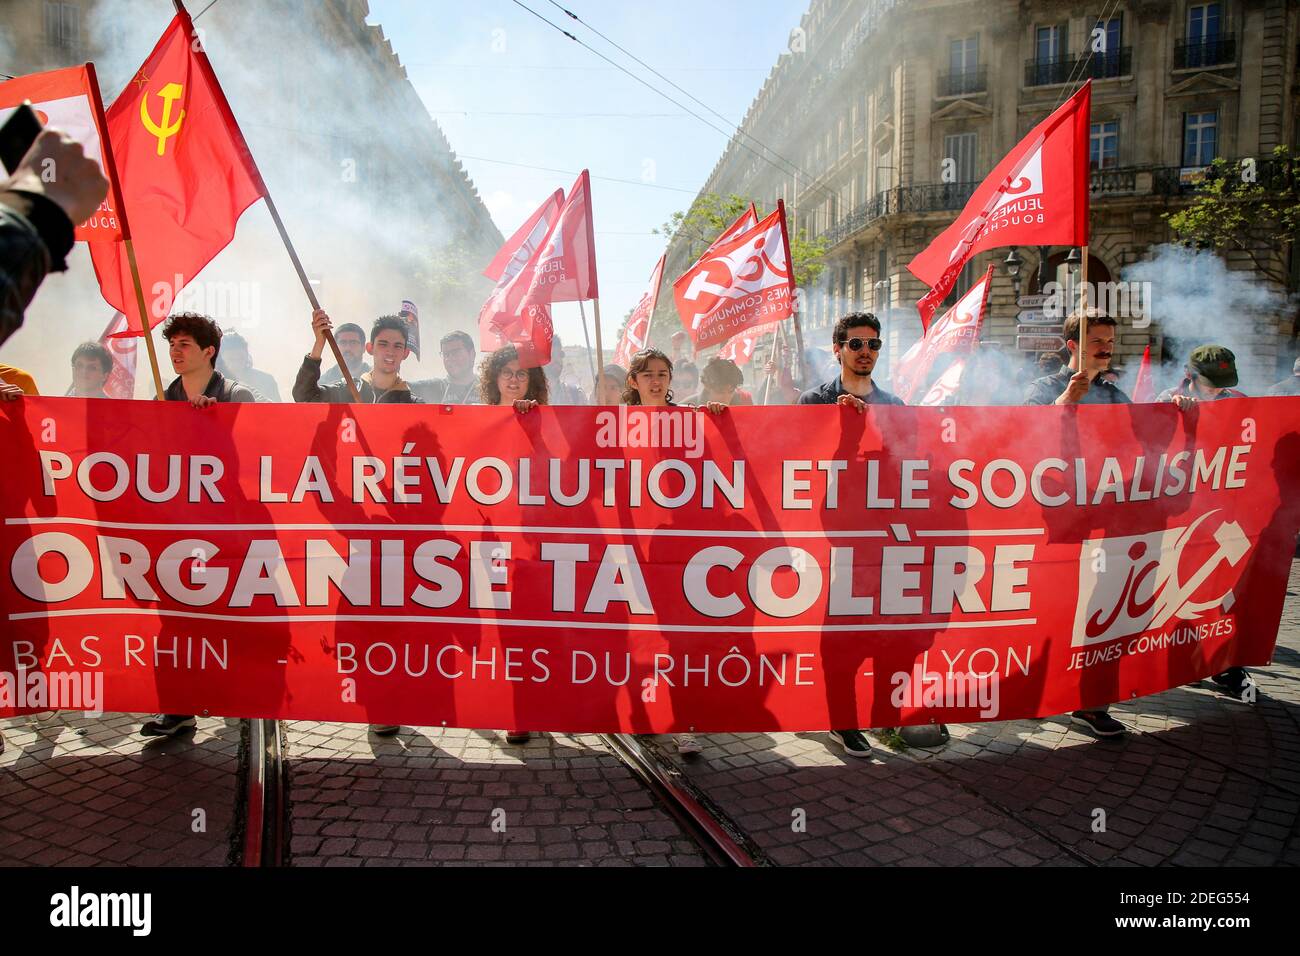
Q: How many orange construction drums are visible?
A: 0